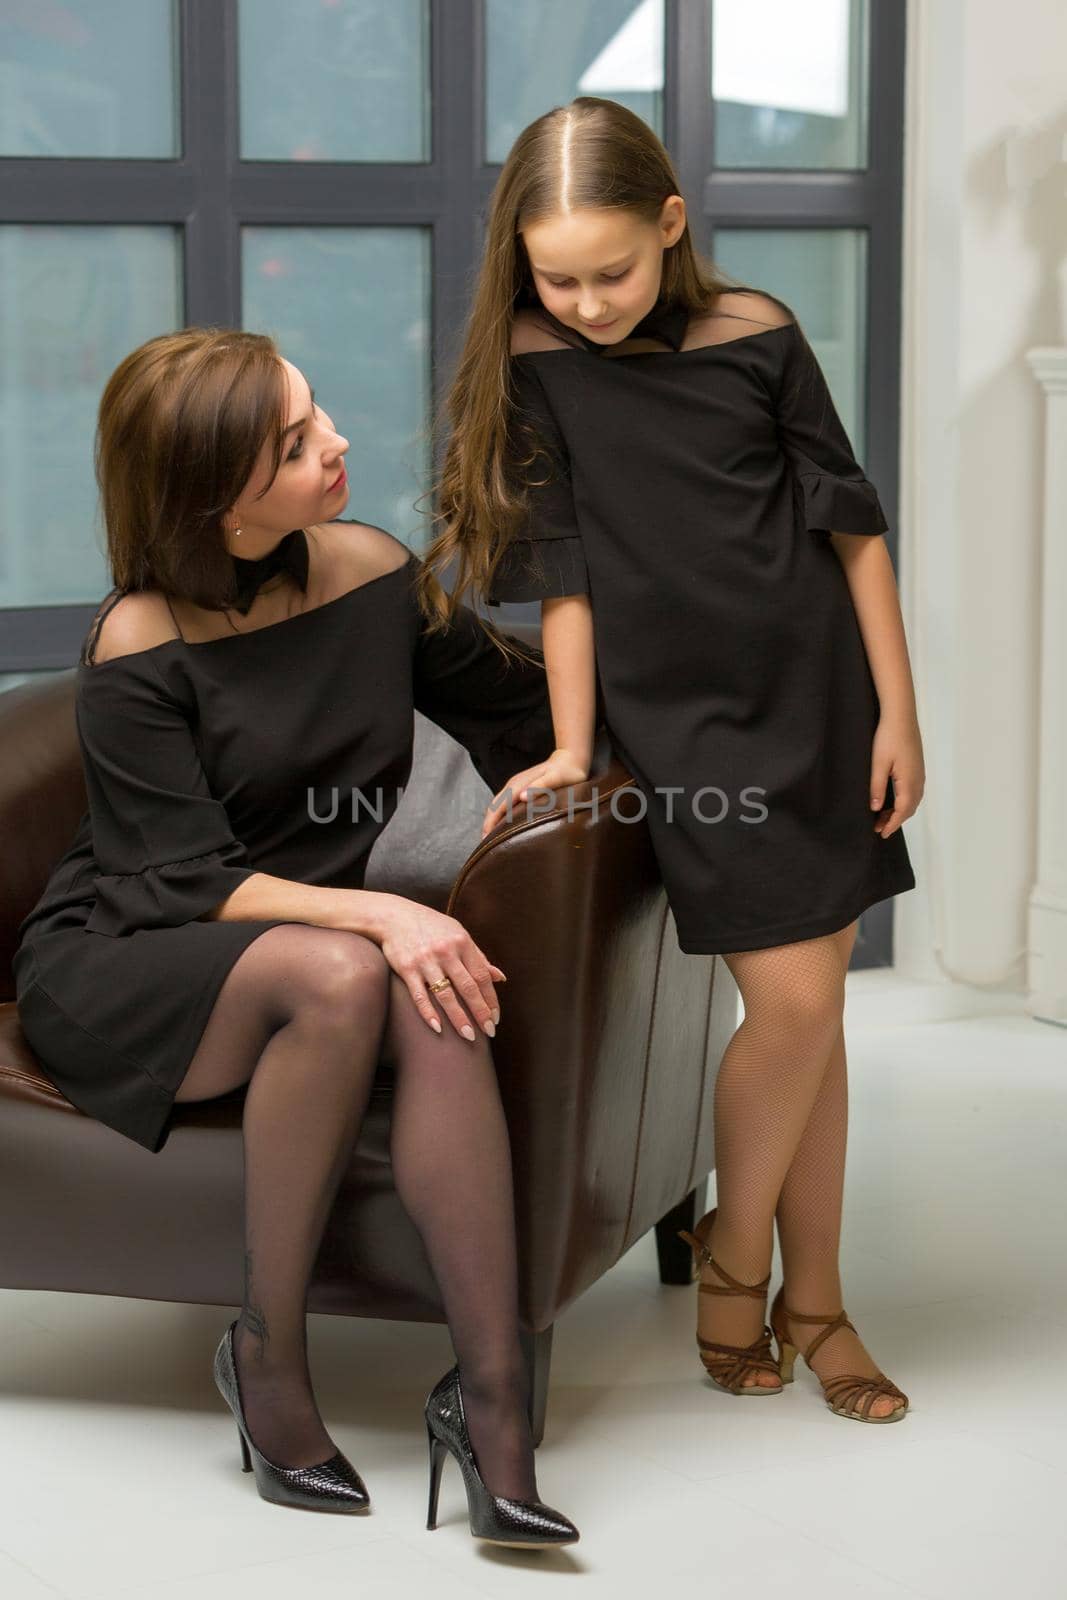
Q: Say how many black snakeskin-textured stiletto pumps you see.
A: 2